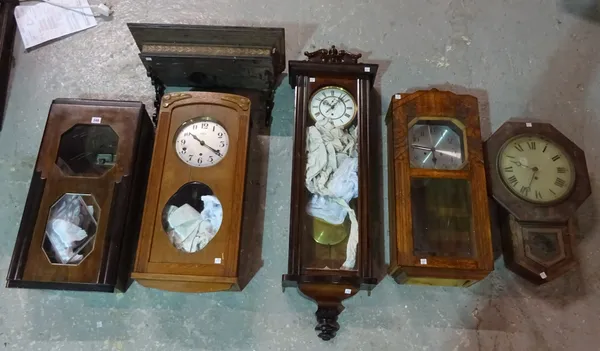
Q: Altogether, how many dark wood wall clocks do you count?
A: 3